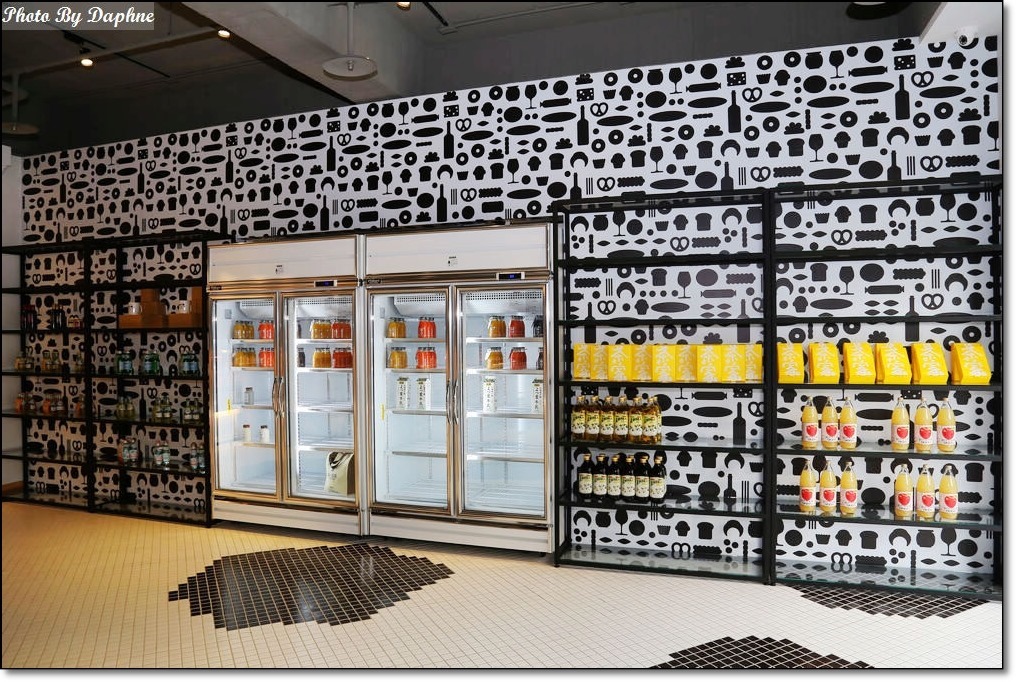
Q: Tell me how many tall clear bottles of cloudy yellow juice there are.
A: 12